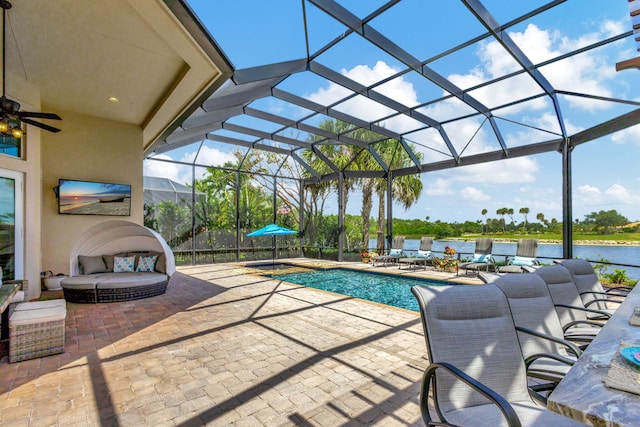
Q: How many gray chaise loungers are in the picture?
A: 4